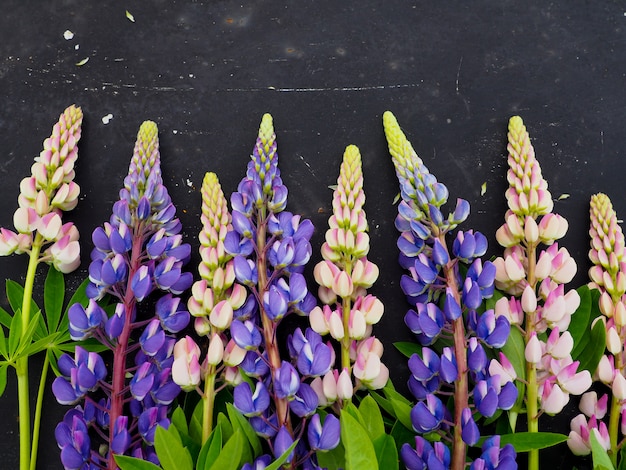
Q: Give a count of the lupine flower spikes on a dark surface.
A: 8